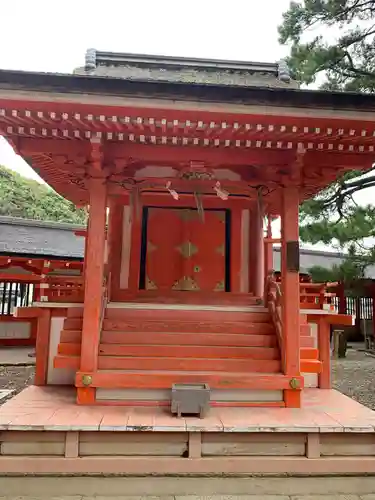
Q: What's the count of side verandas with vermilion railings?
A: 2